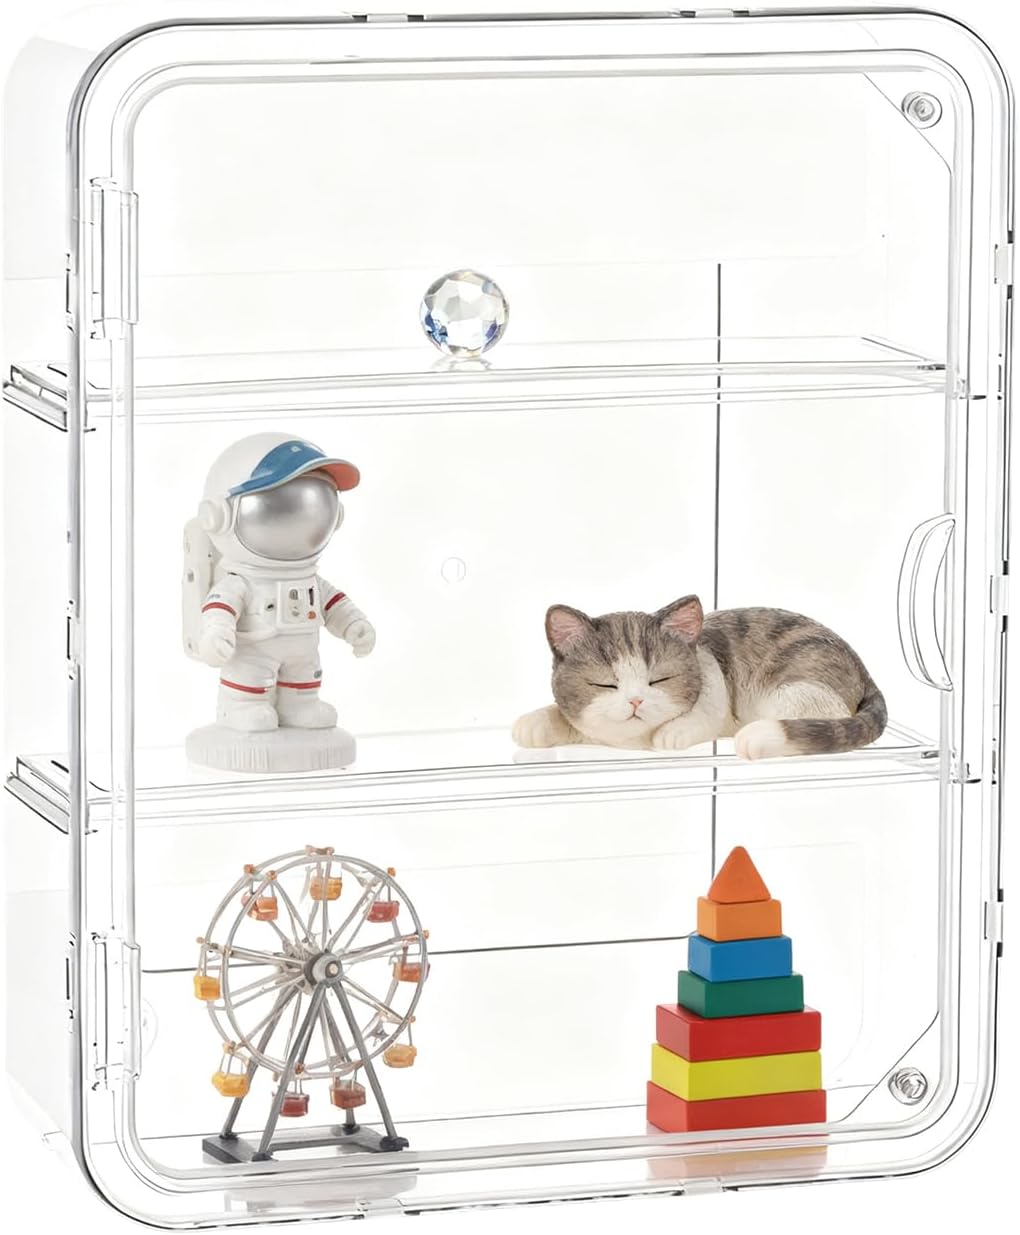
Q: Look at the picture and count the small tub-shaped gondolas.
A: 9